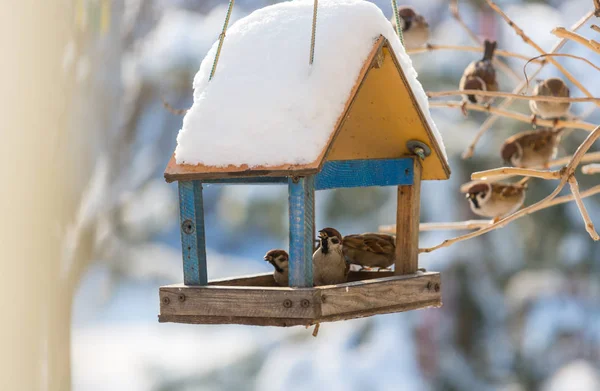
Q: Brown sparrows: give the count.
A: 8